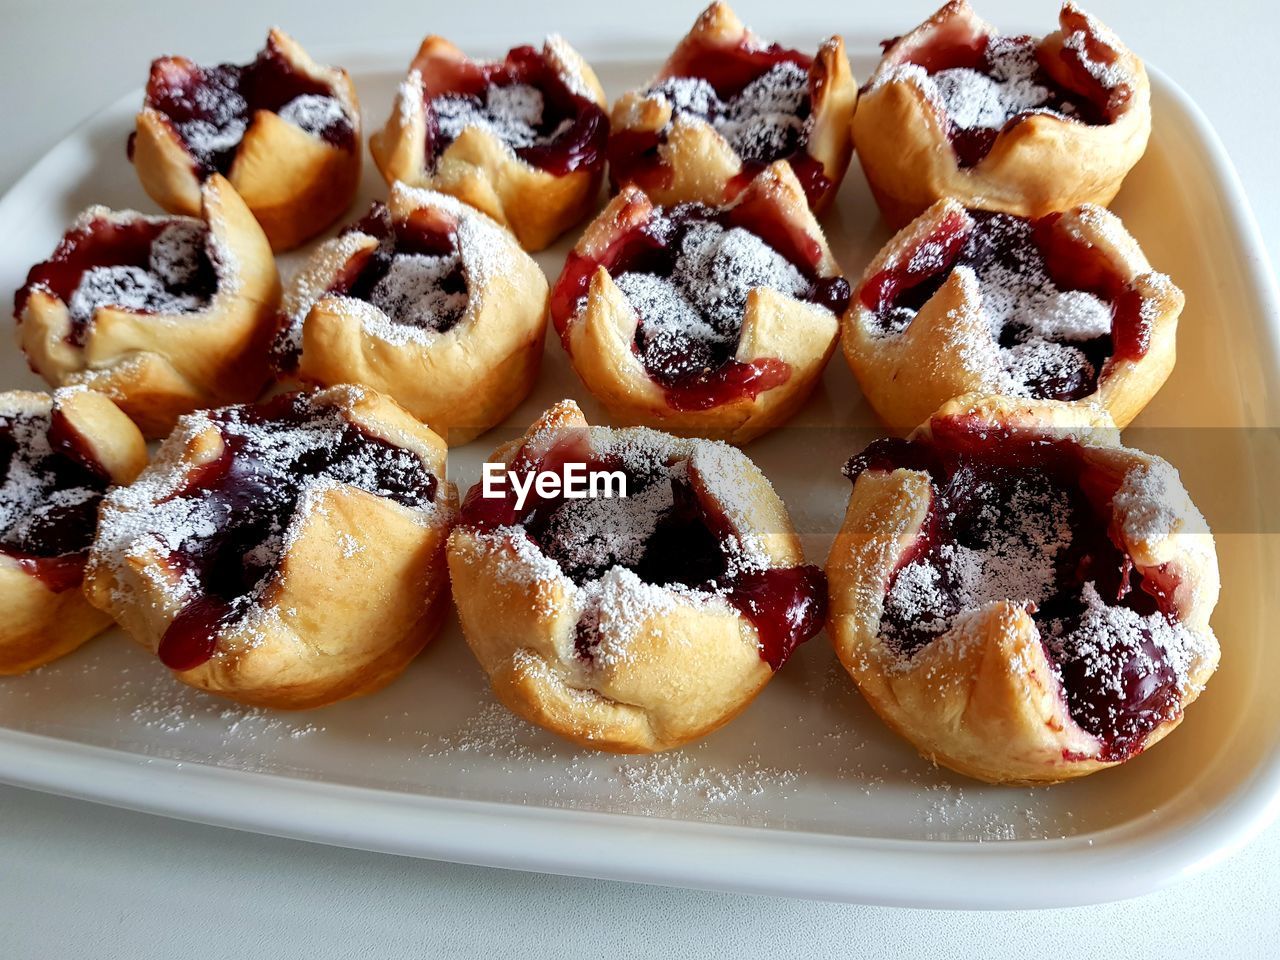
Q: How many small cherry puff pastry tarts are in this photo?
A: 12